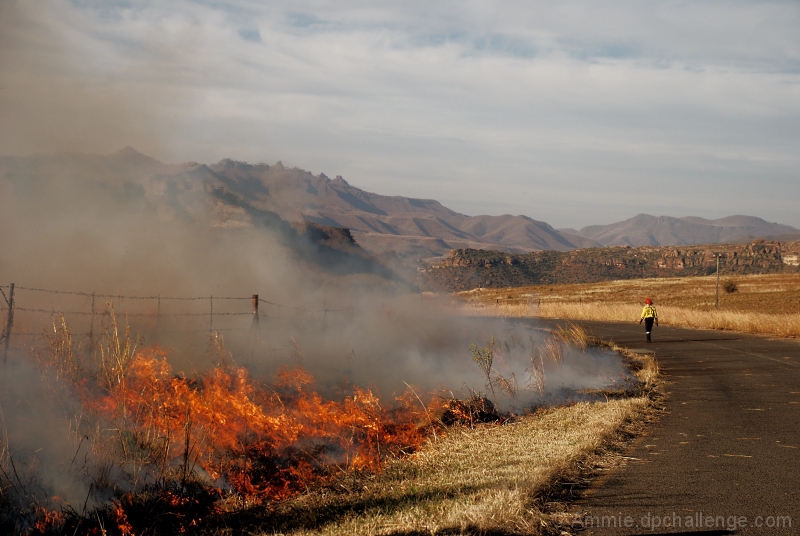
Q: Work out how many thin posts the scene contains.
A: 3